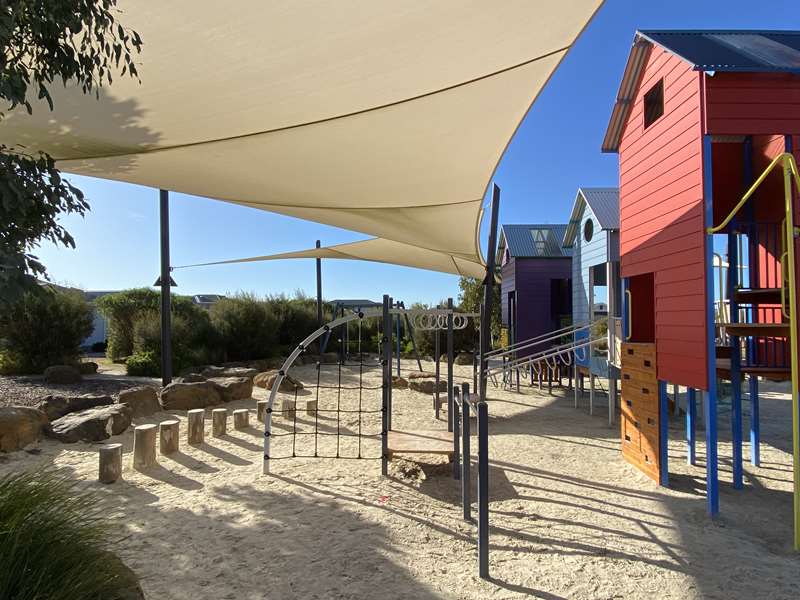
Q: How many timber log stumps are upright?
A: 9